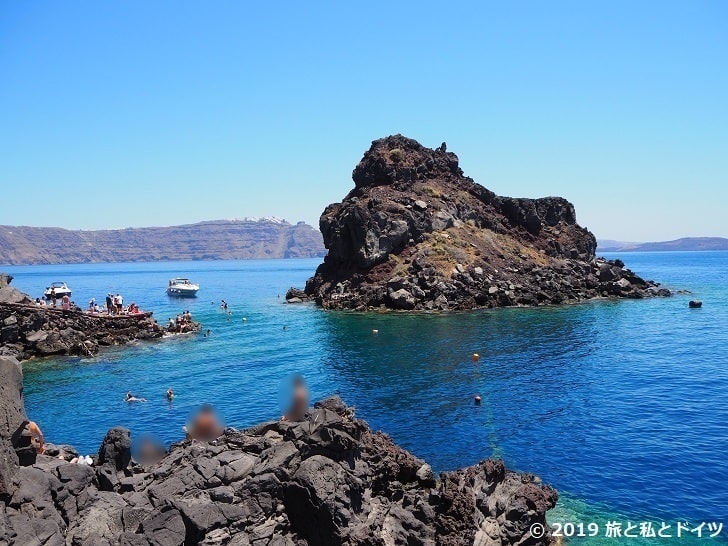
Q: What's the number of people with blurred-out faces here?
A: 3